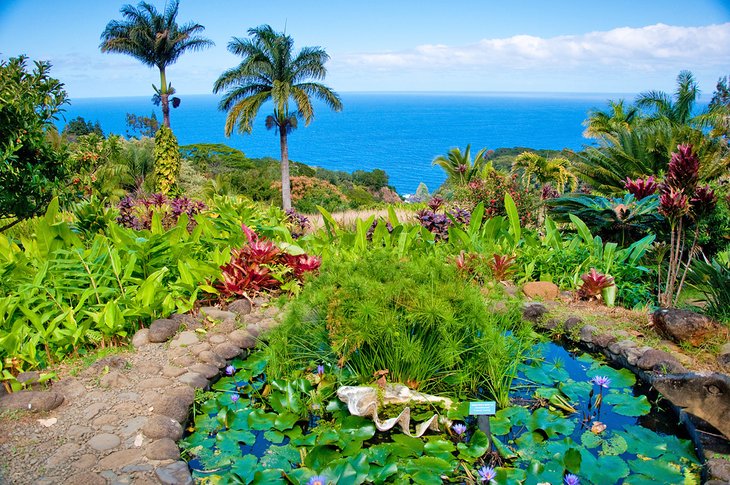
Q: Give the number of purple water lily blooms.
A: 8